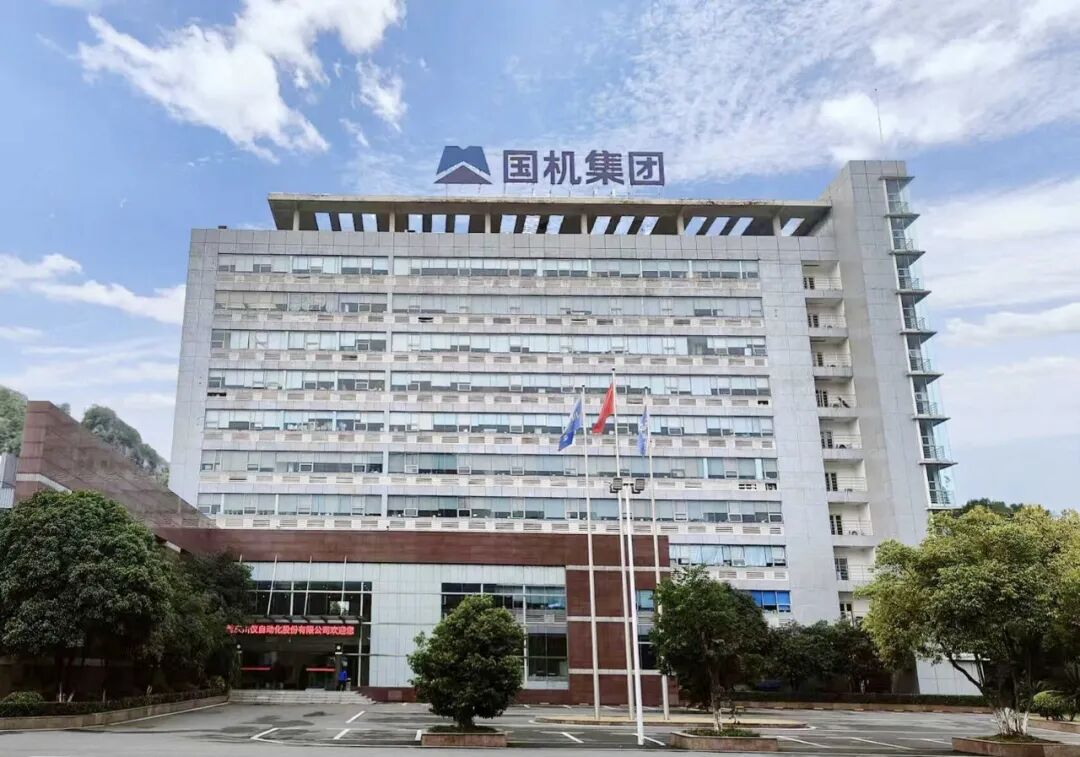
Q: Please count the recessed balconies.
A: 9